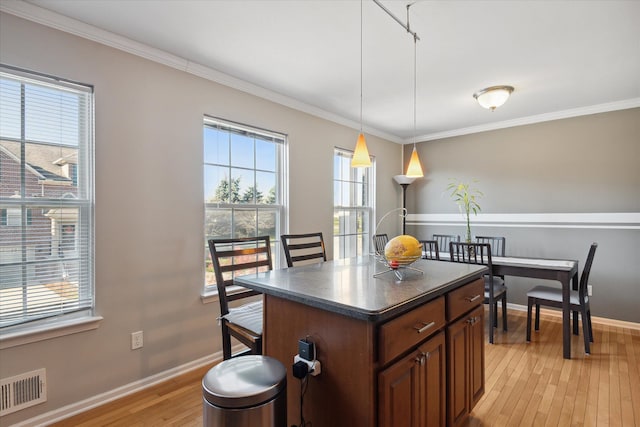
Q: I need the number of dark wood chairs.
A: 8